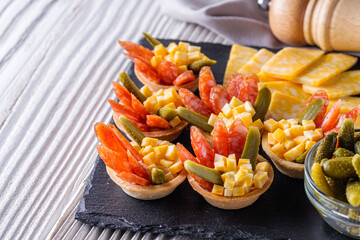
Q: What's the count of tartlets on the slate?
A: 6